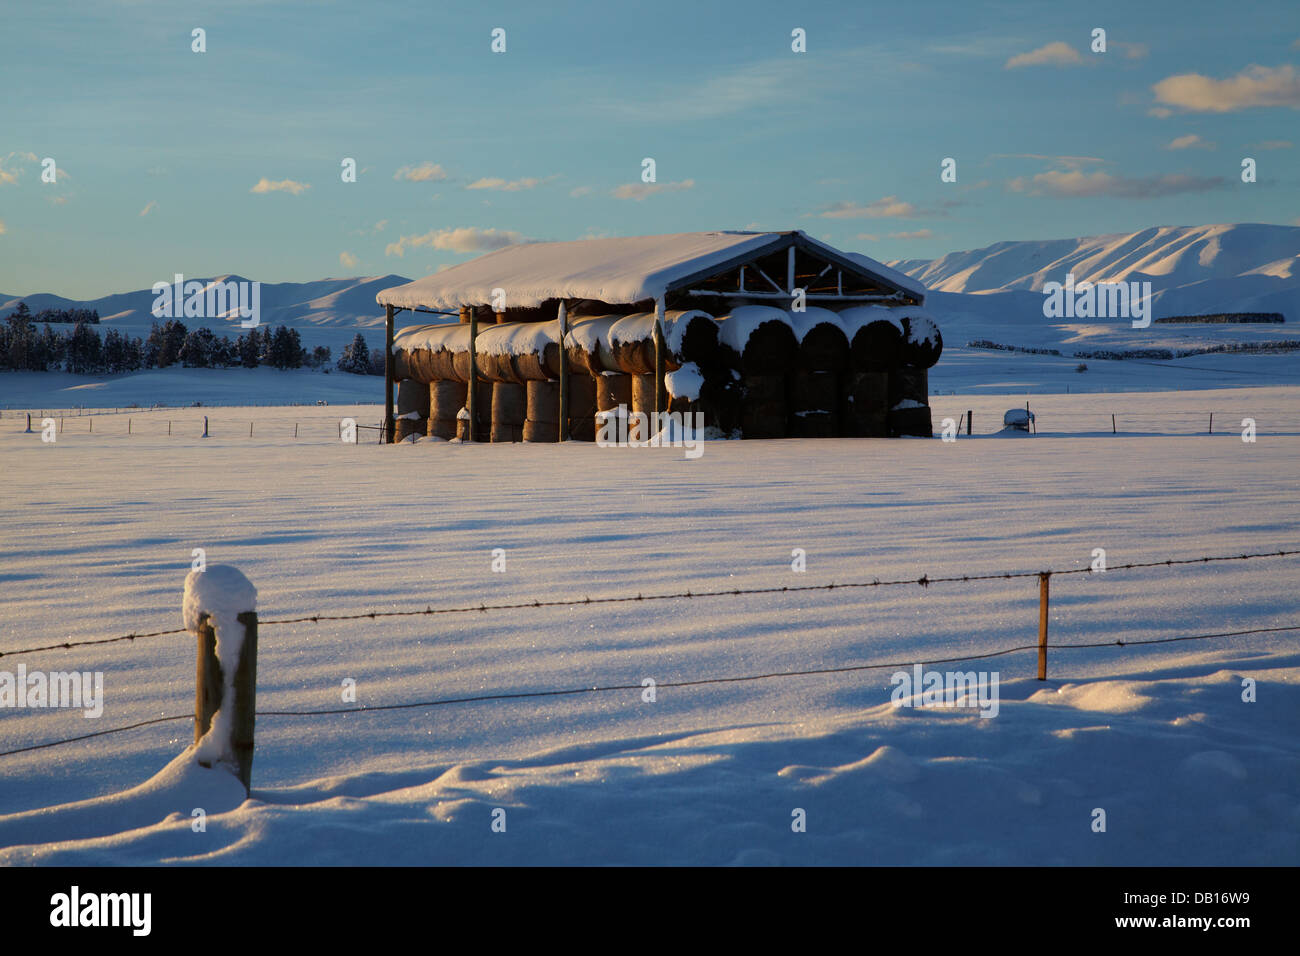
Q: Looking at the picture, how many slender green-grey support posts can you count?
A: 4